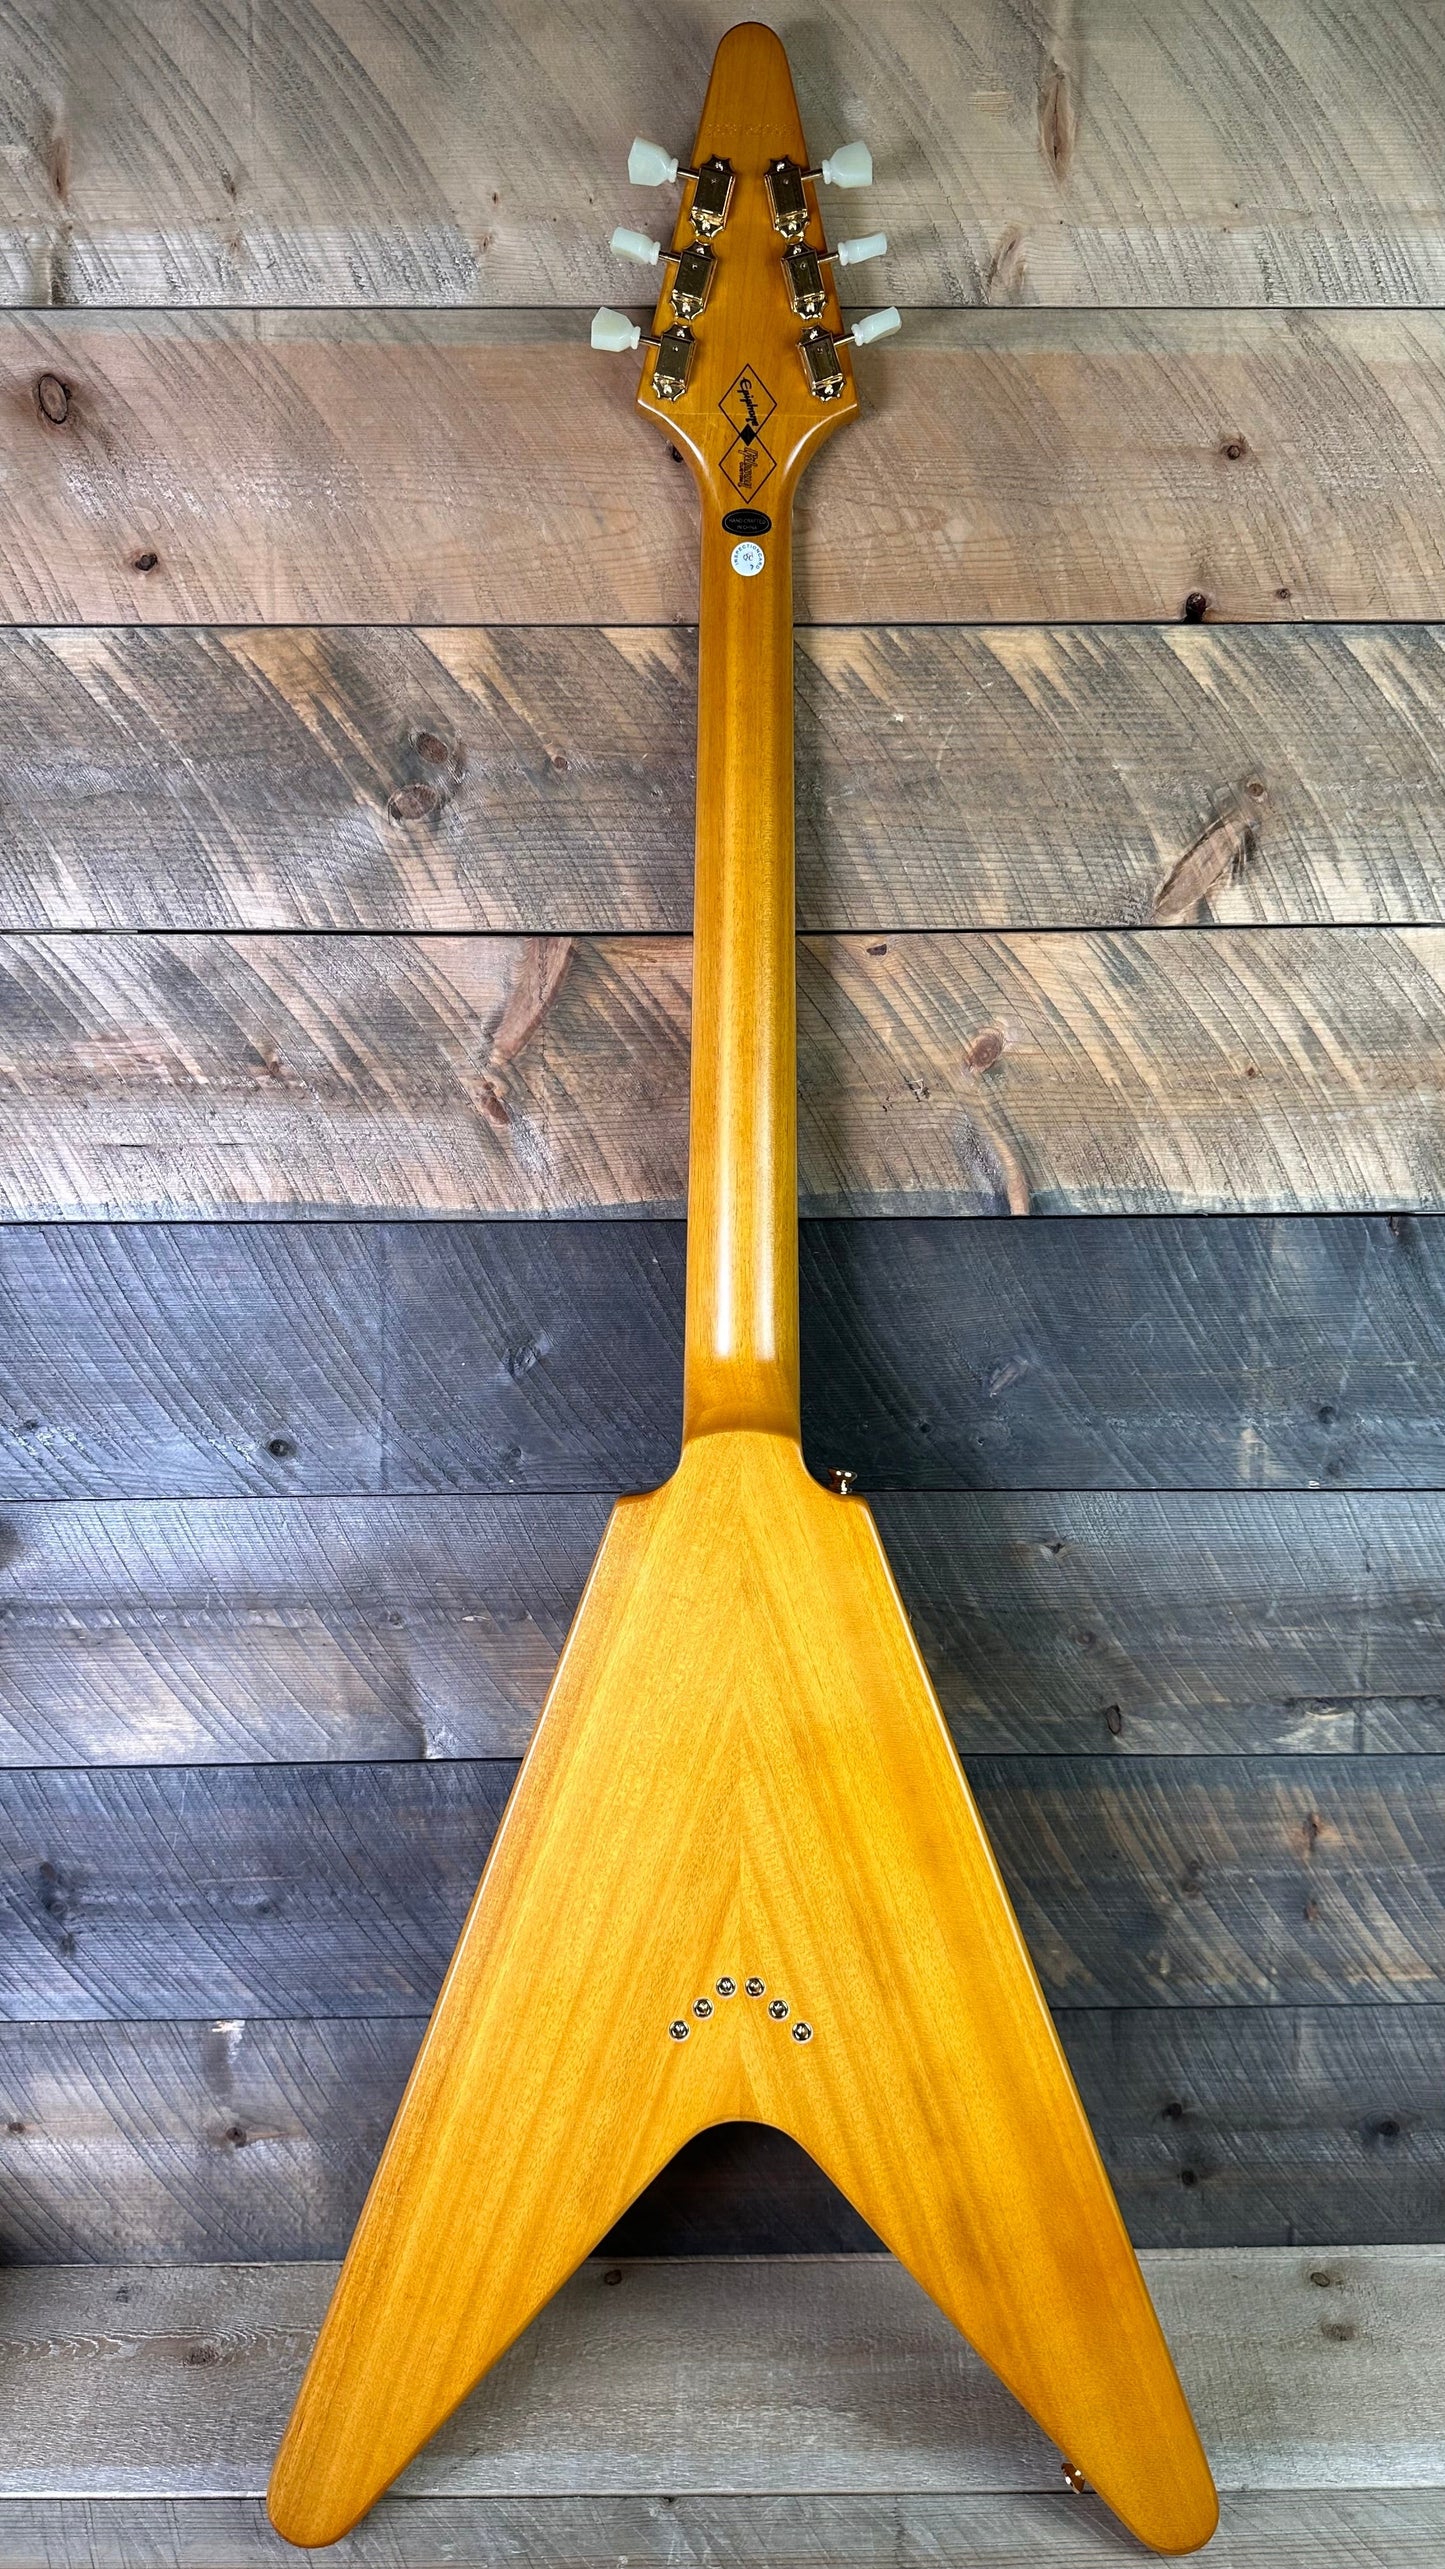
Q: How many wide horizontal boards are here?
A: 10